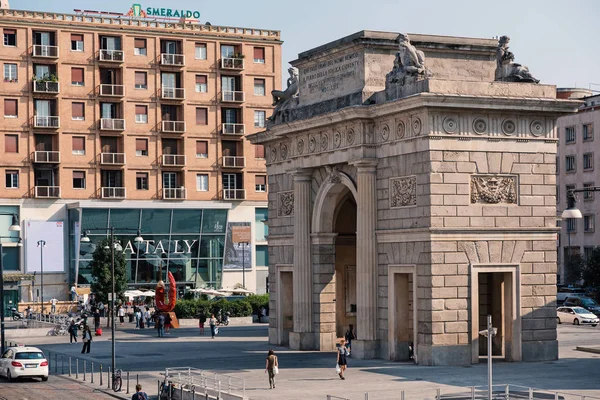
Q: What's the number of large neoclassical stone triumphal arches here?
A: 1